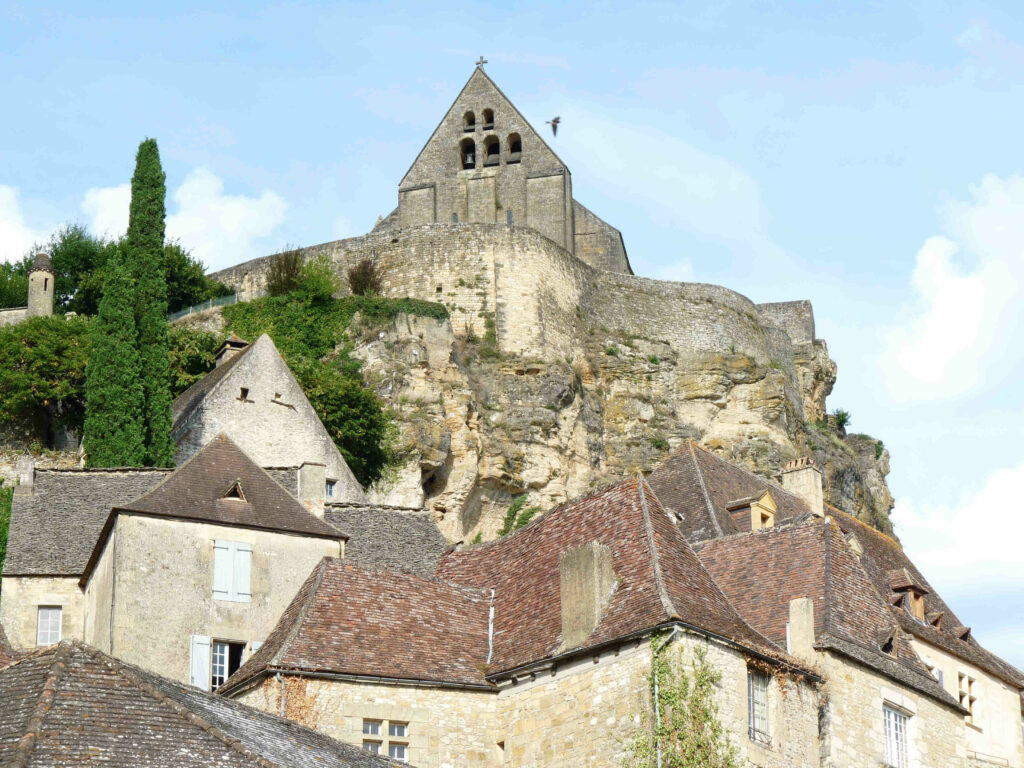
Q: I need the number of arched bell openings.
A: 5